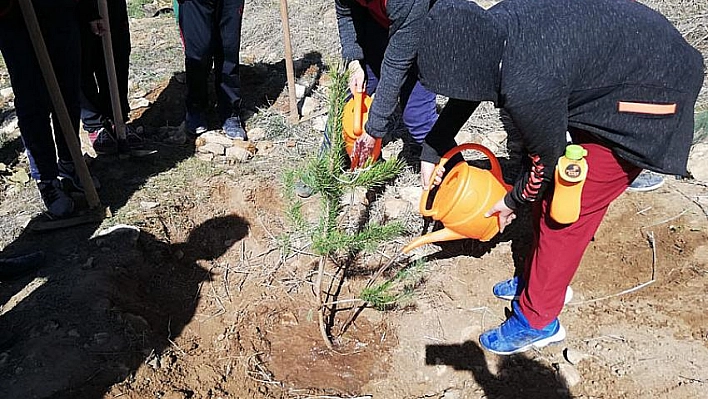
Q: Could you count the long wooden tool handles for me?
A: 3